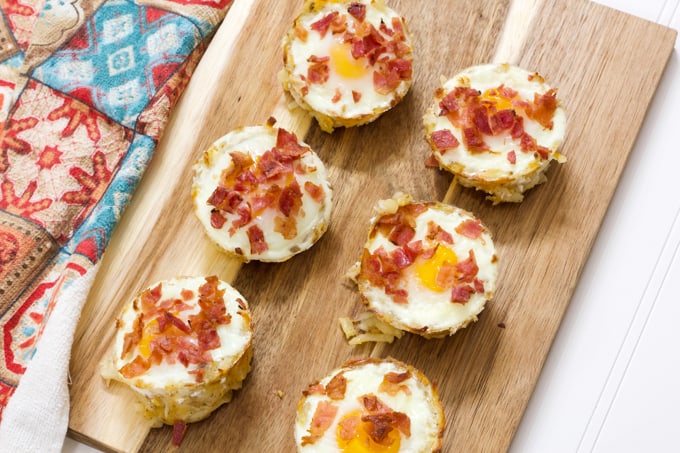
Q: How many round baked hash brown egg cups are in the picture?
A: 6